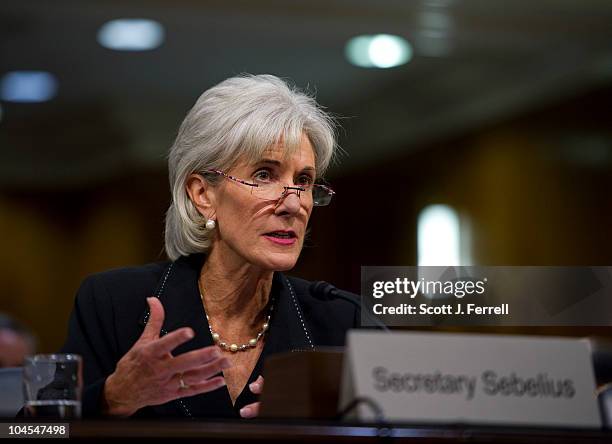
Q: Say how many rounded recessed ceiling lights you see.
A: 3